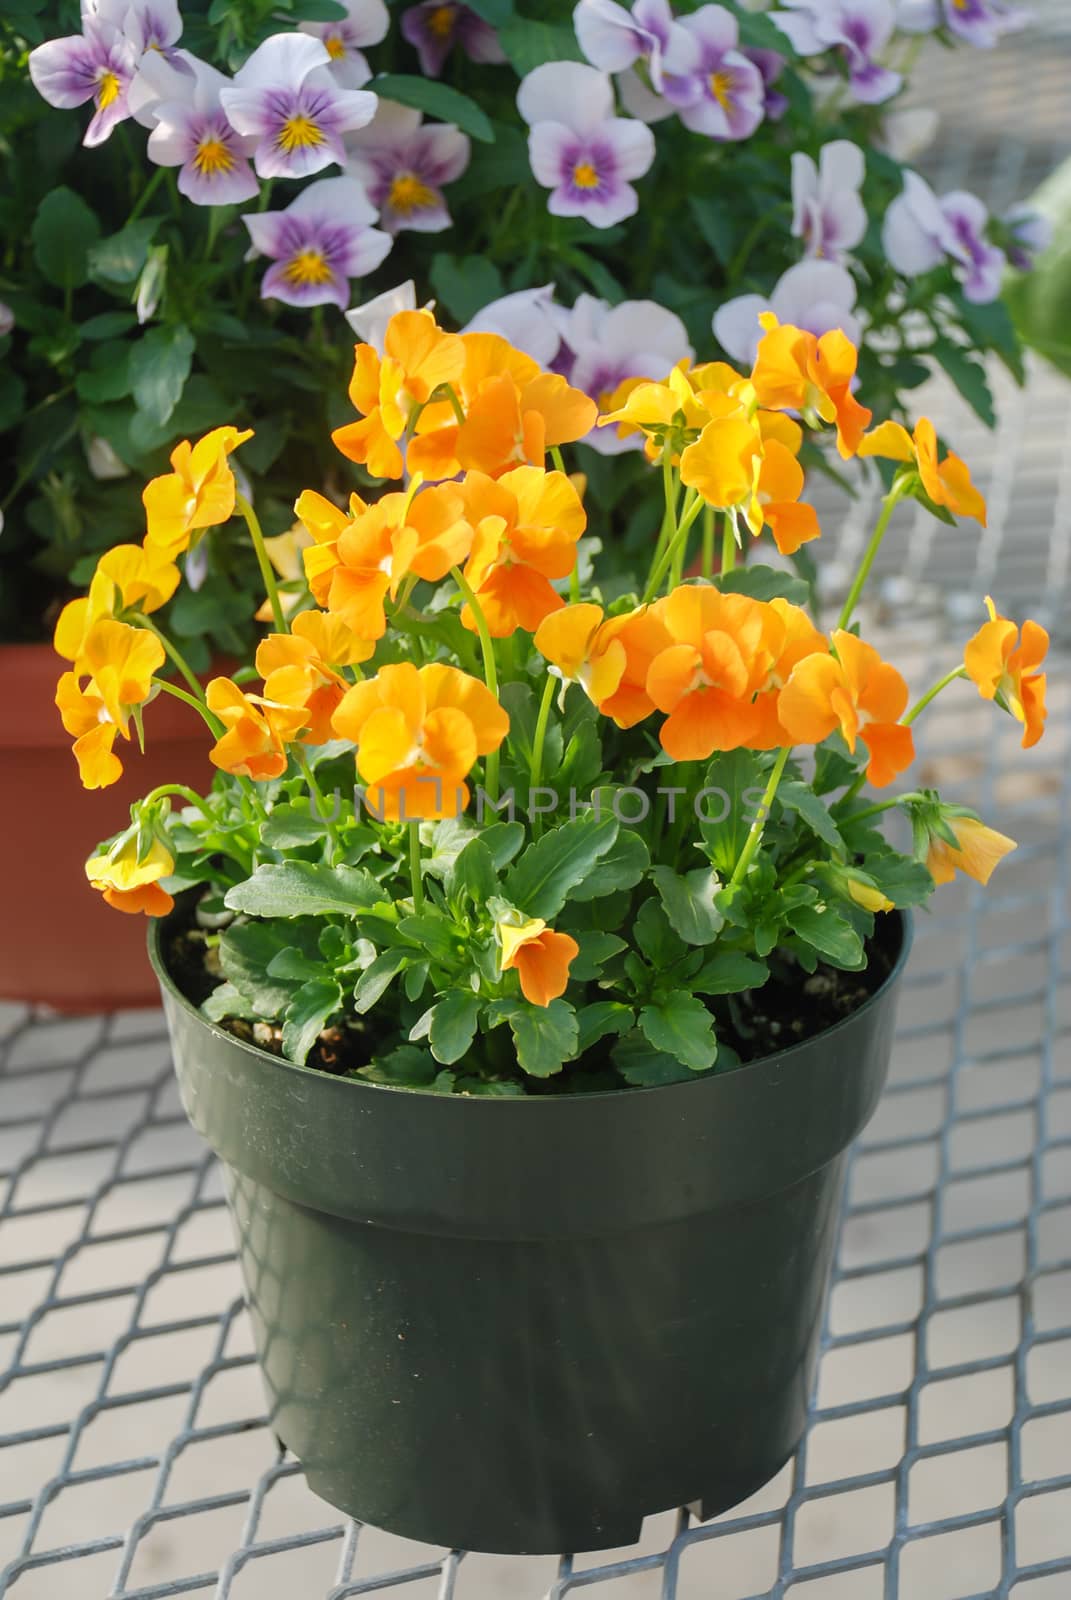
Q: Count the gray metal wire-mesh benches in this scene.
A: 1